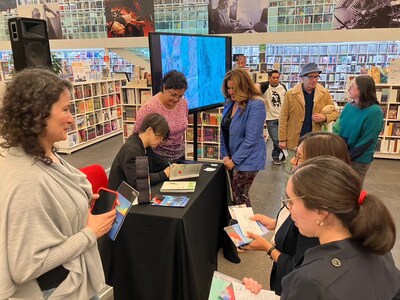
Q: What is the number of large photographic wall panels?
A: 4